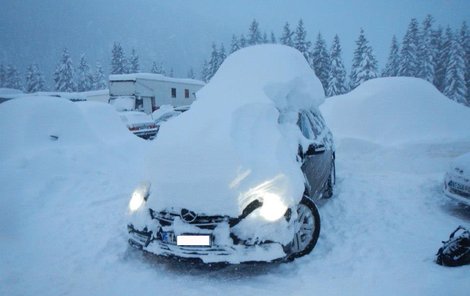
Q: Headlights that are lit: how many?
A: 2